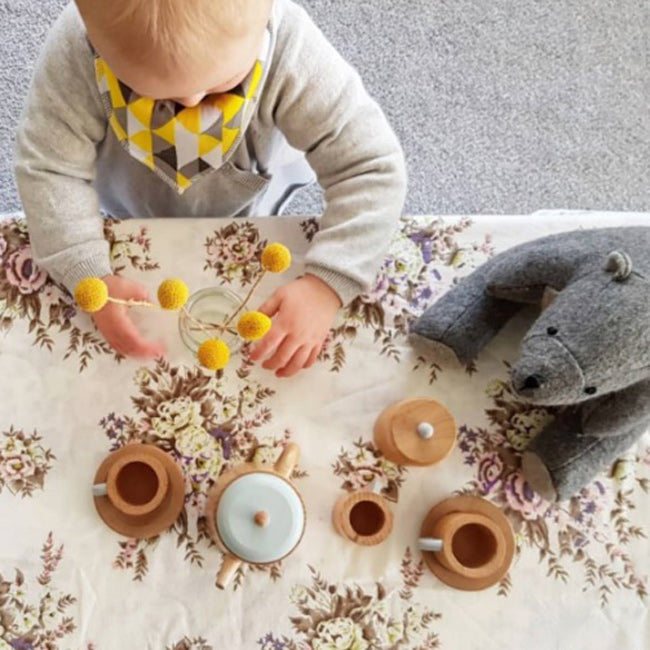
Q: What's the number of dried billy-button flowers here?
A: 5